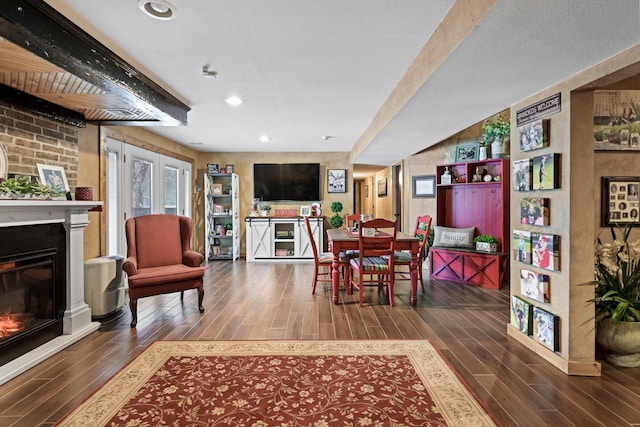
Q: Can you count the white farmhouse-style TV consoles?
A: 1